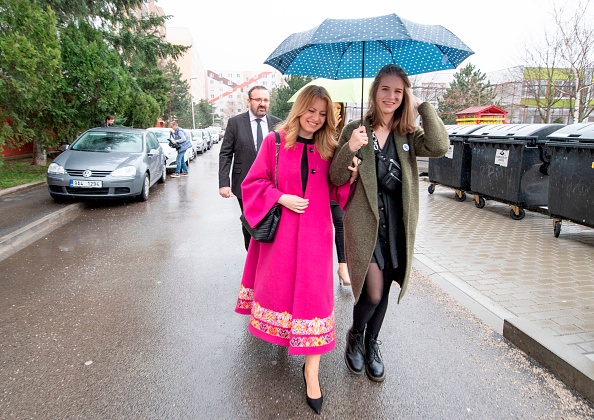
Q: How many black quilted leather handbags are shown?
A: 1